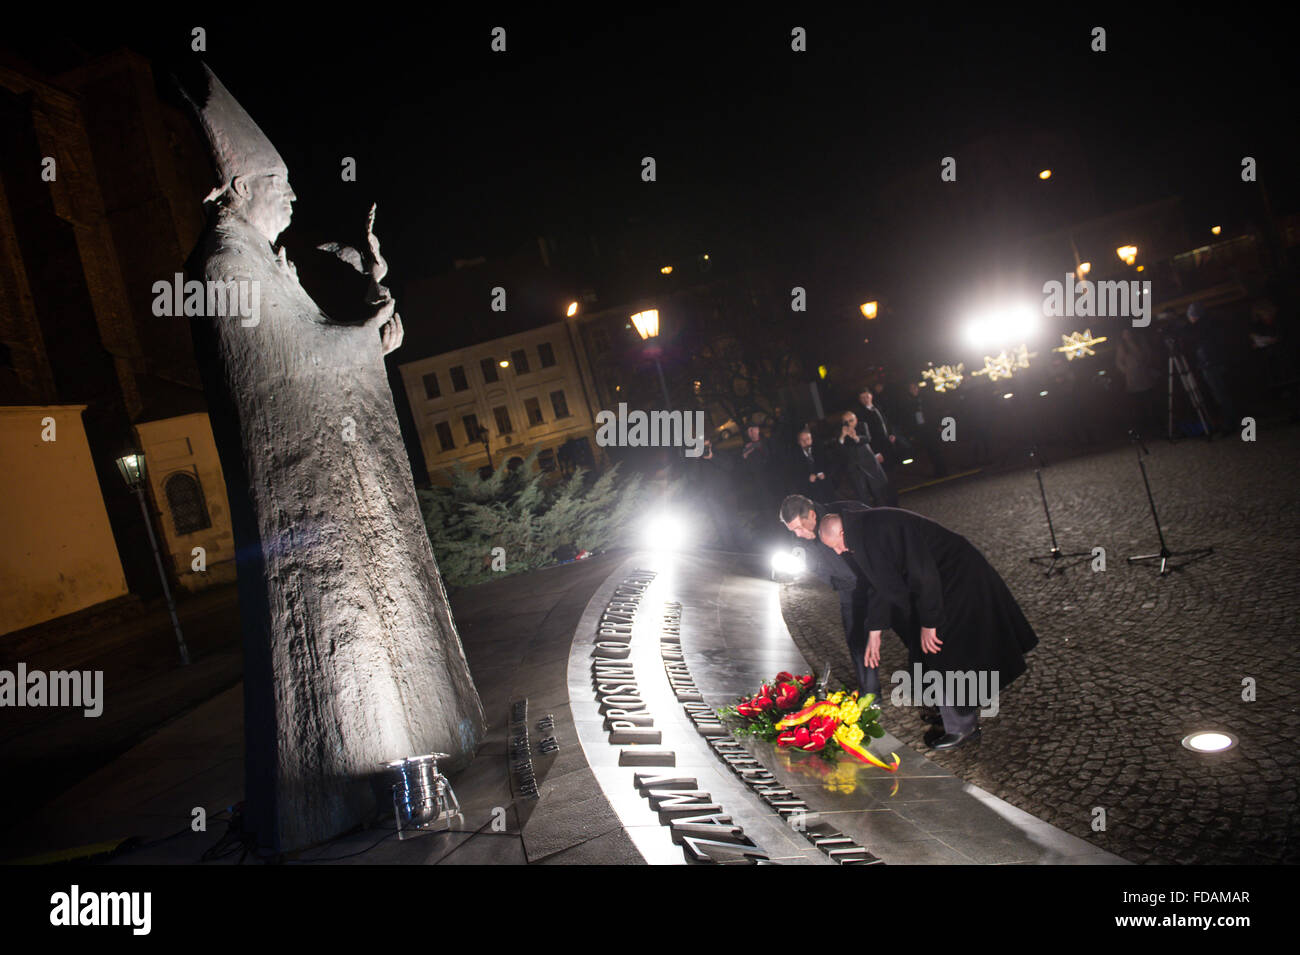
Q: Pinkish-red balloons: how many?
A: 0